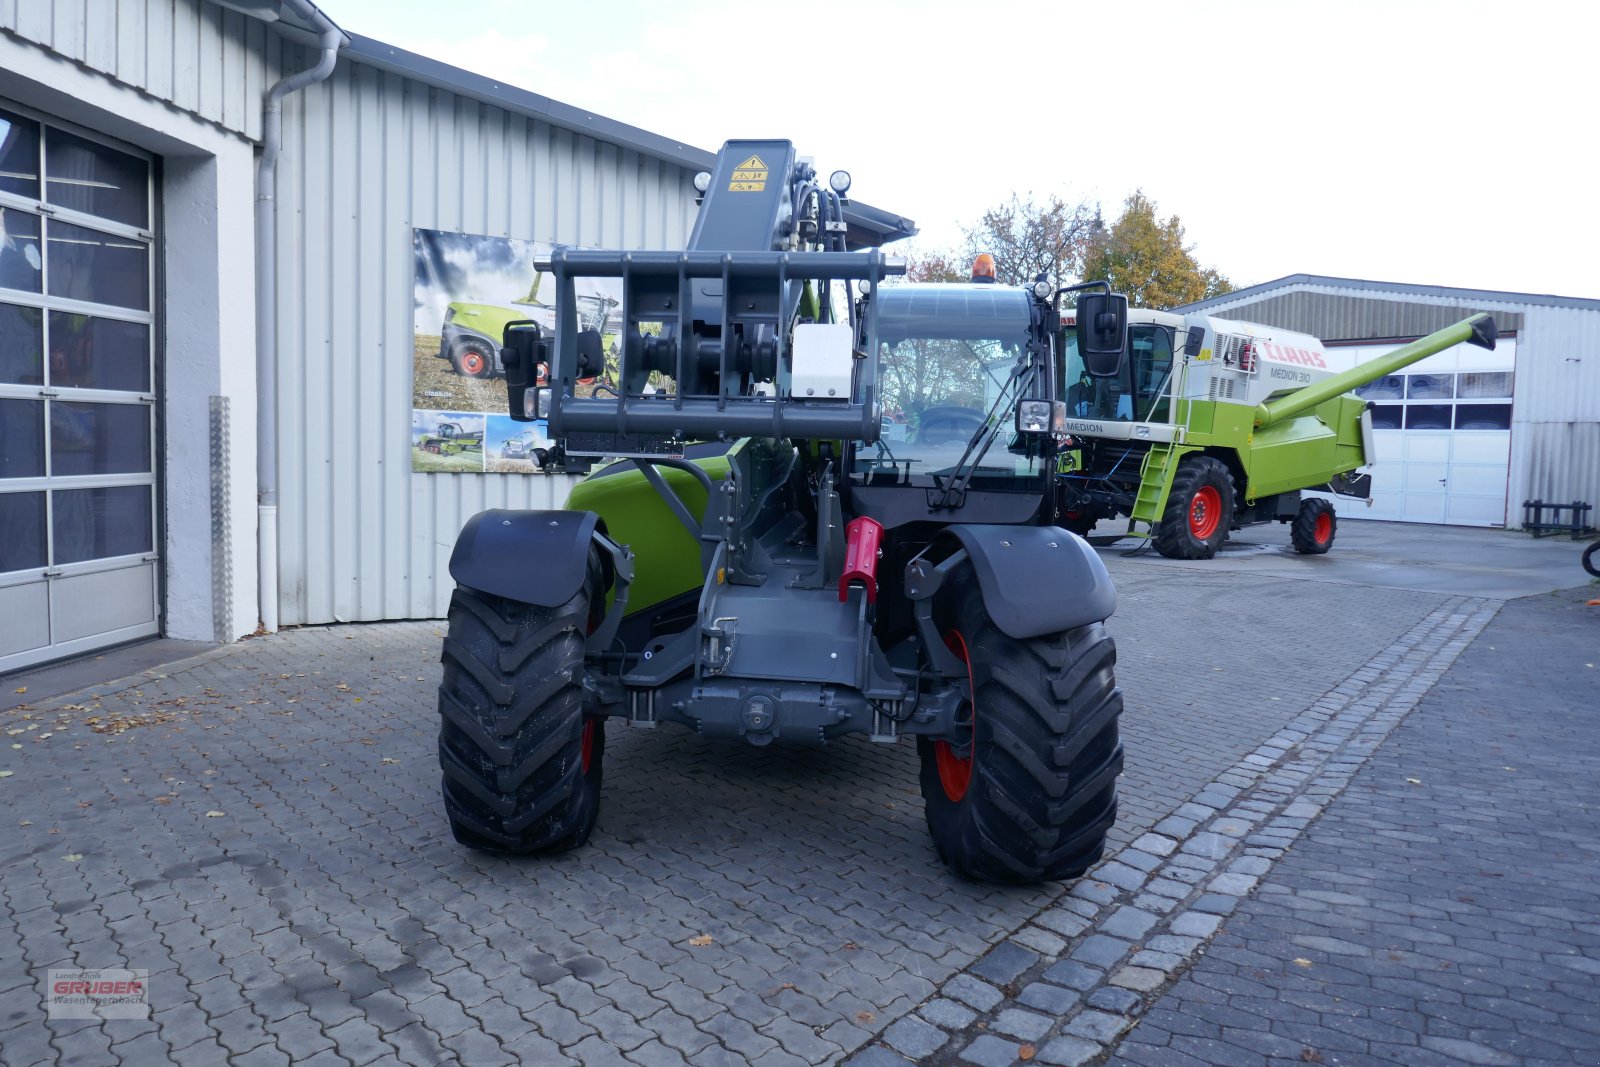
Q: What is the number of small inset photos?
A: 2